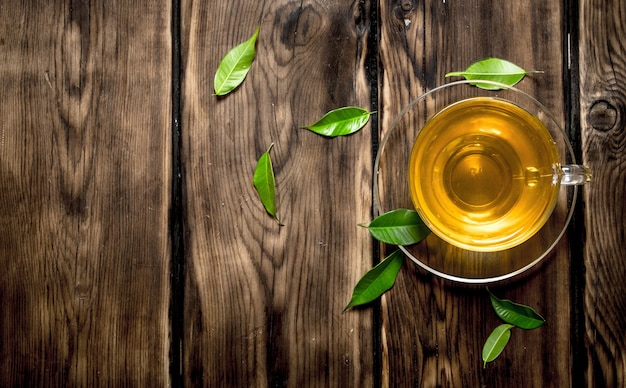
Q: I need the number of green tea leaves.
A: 8